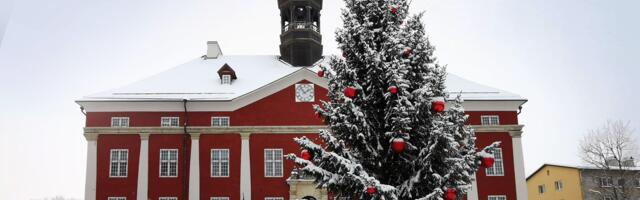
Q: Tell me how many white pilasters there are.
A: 6